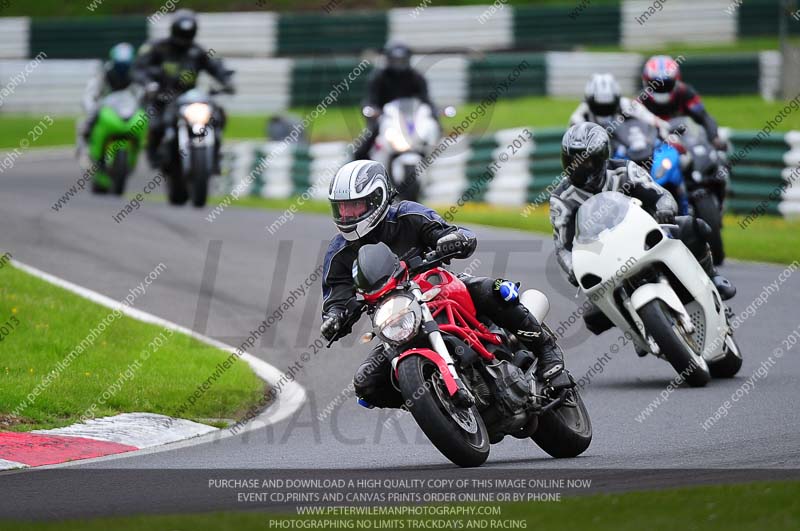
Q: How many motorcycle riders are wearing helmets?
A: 7